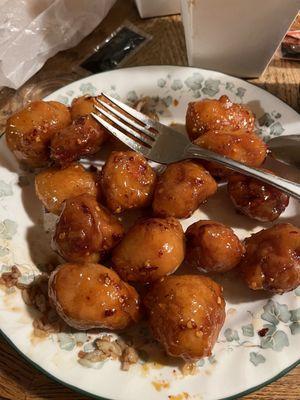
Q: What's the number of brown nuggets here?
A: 15